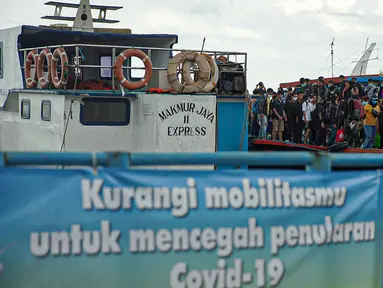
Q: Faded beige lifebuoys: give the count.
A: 2